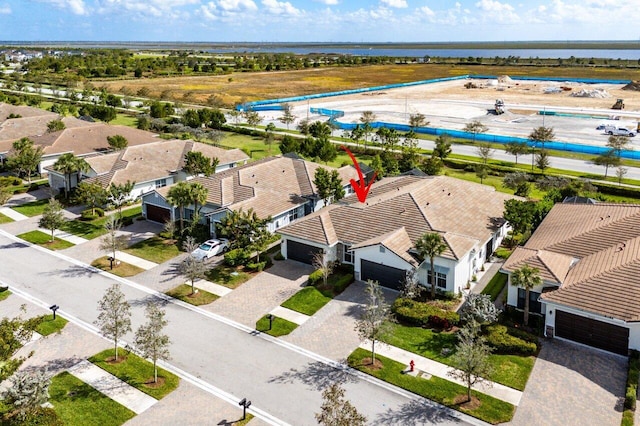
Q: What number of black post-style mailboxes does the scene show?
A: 4